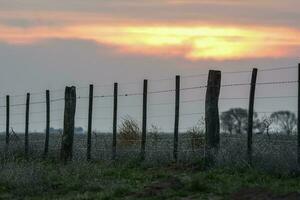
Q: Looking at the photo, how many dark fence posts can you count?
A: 11